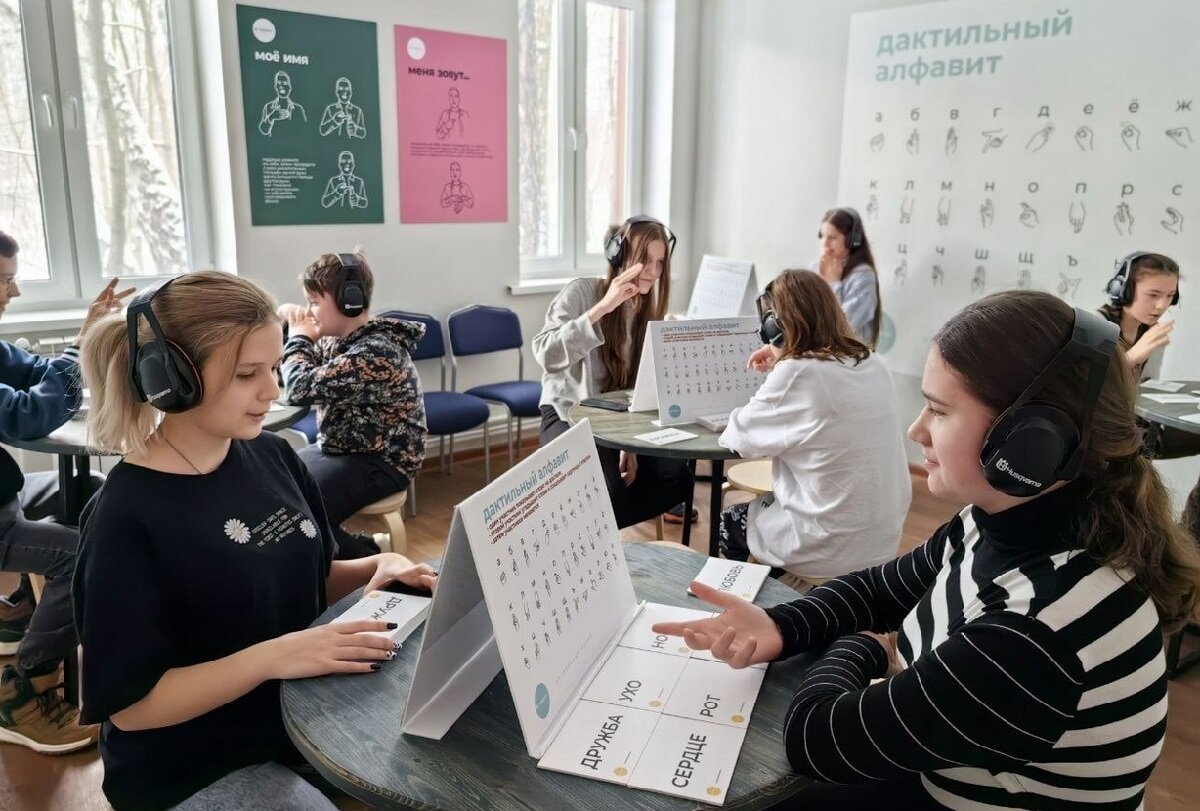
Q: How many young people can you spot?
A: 8